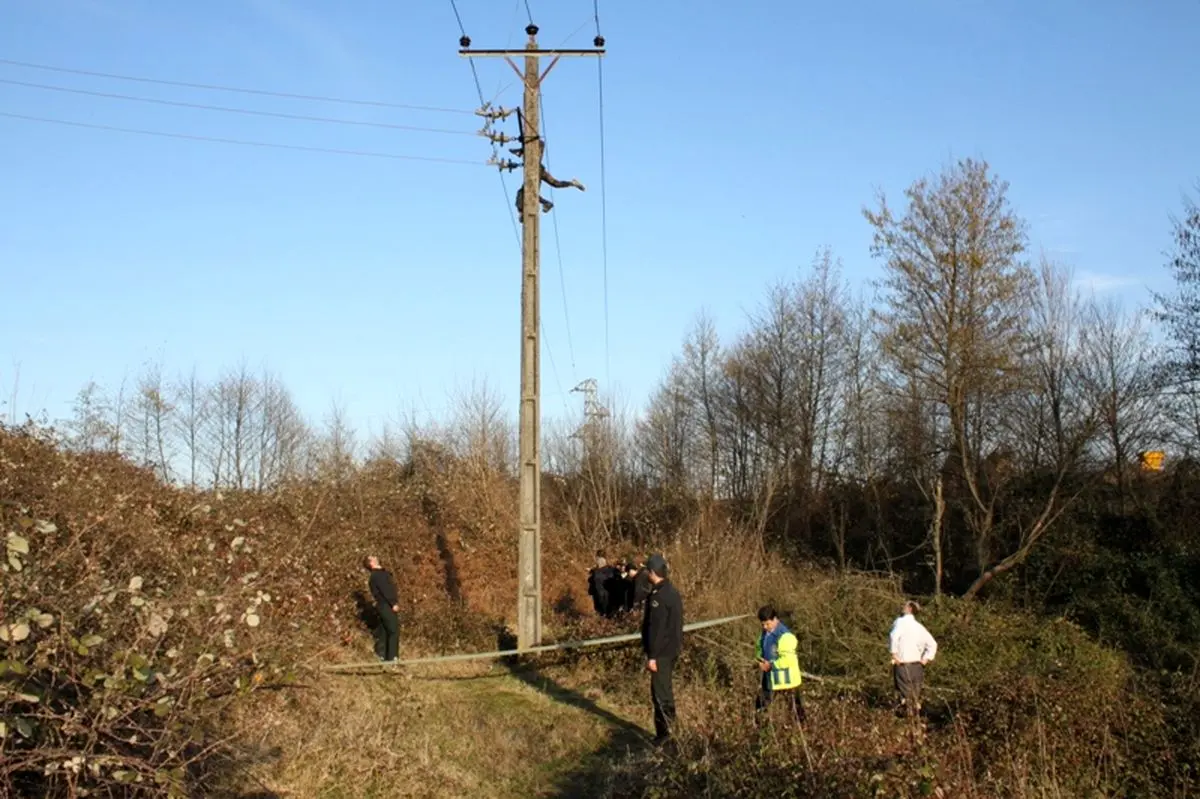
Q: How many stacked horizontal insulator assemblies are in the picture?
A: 3